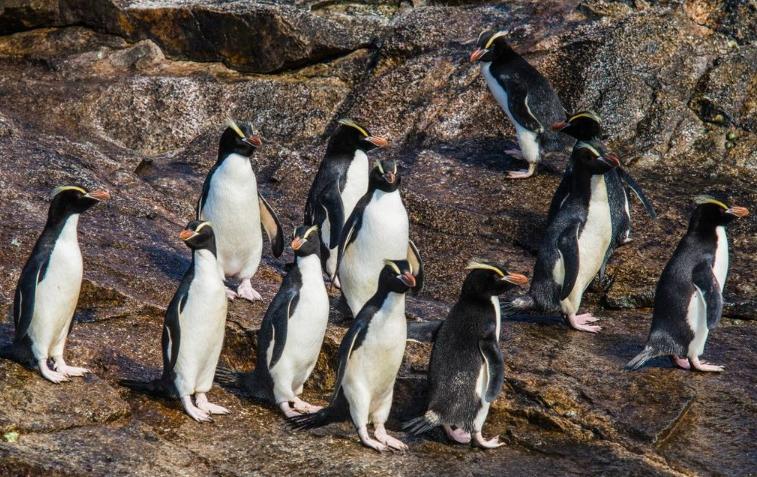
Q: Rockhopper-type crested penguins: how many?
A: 12